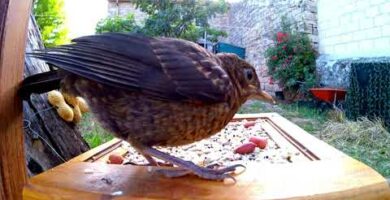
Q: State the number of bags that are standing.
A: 0